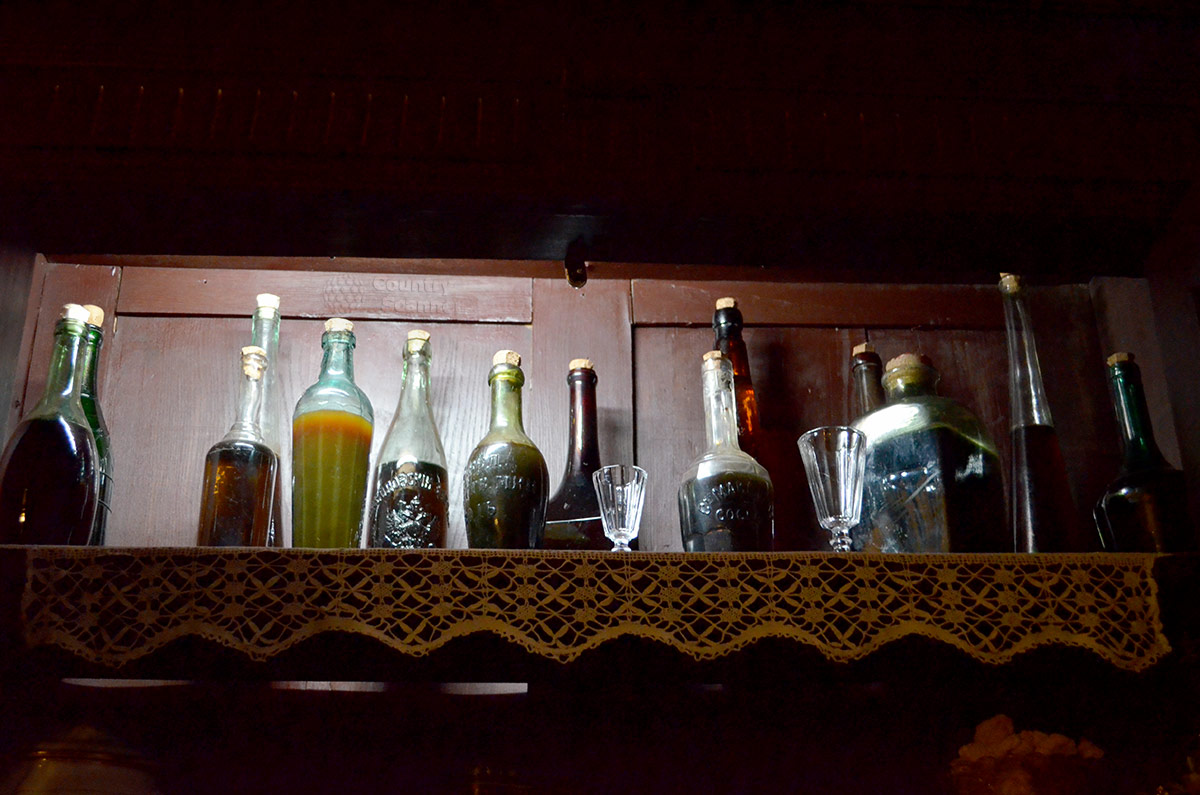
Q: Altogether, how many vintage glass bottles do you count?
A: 14